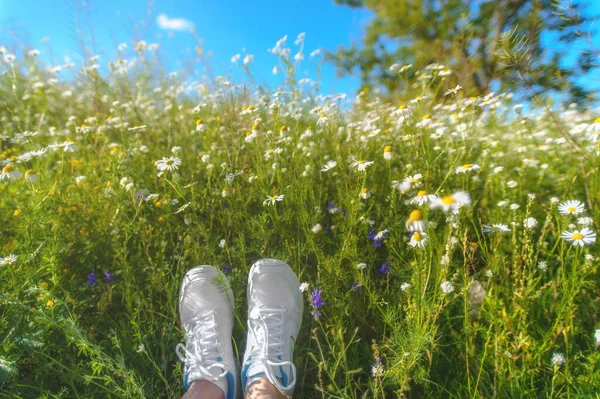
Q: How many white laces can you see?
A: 2